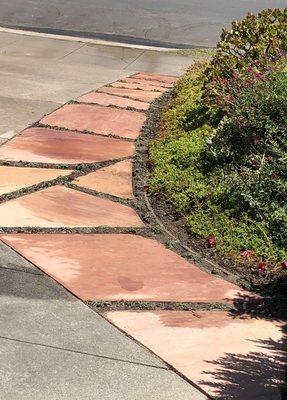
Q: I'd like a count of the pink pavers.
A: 12